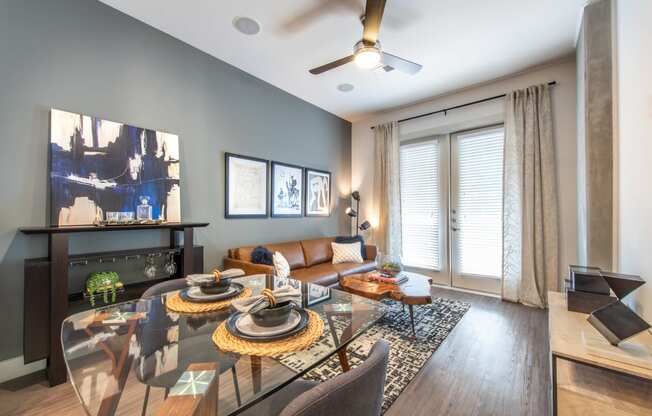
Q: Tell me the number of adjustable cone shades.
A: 3